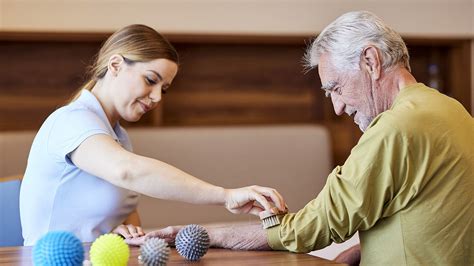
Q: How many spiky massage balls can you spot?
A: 4